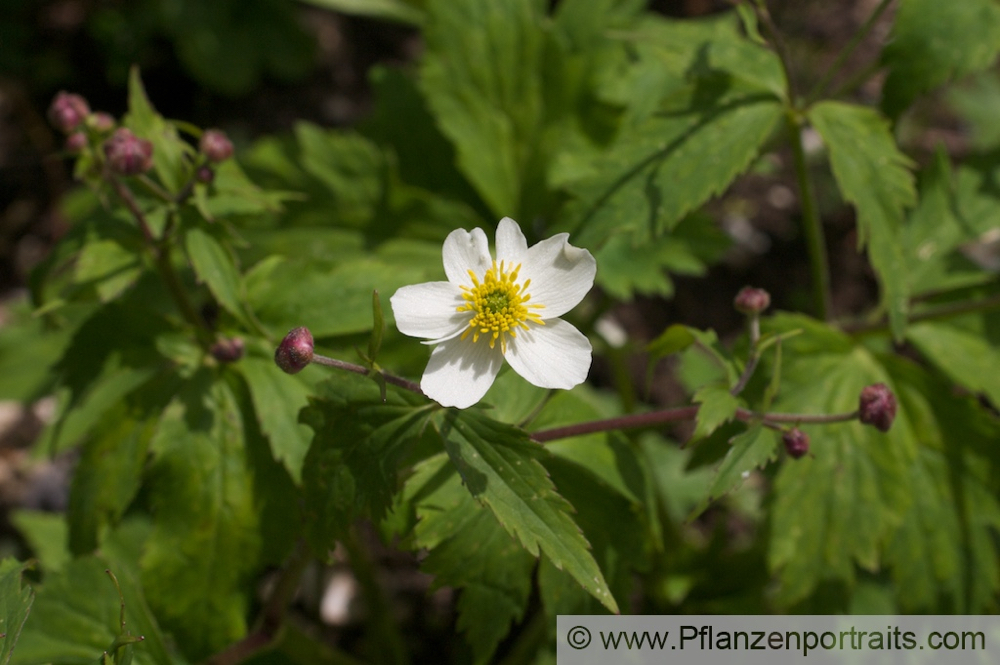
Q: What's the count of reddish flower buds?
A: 11